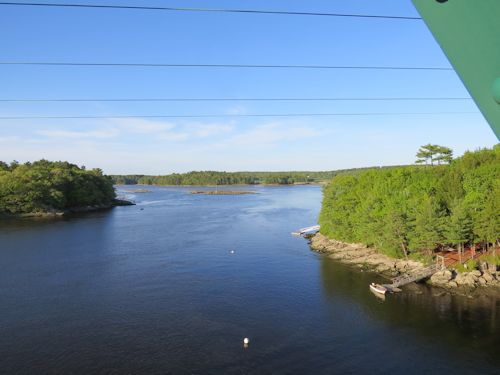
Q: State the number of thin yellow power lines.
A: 0